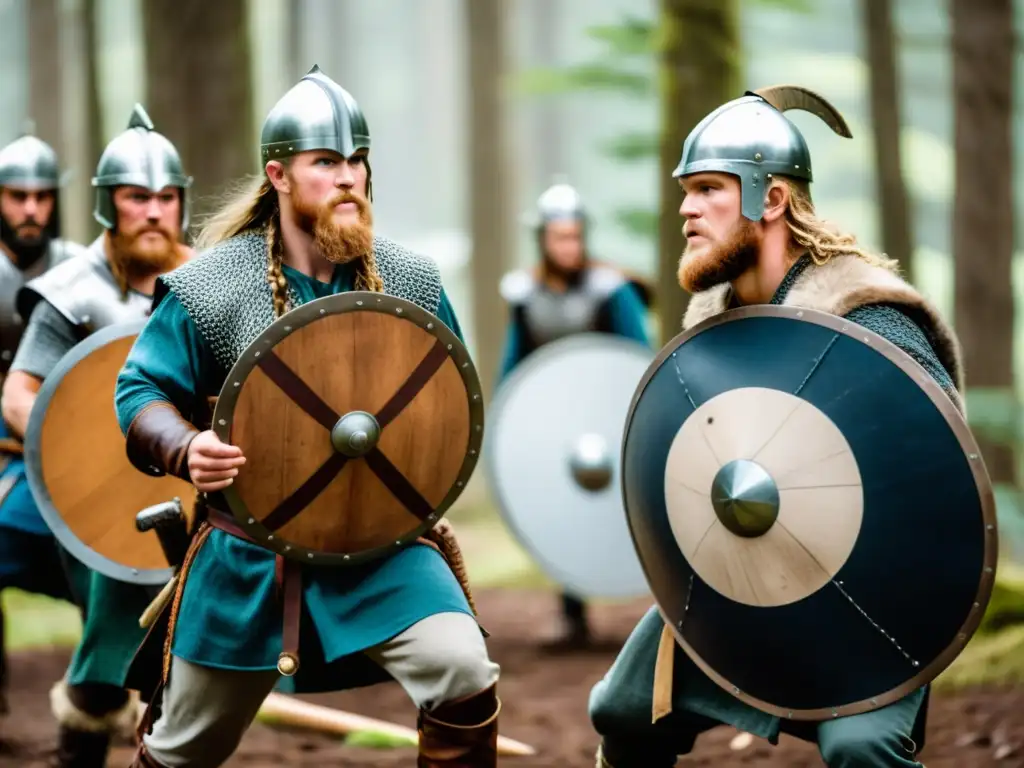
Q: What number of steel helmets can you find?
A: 5